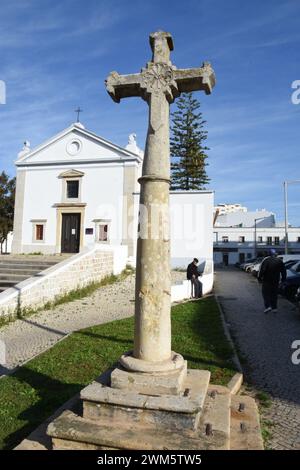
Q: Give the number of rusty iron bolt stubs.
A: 5